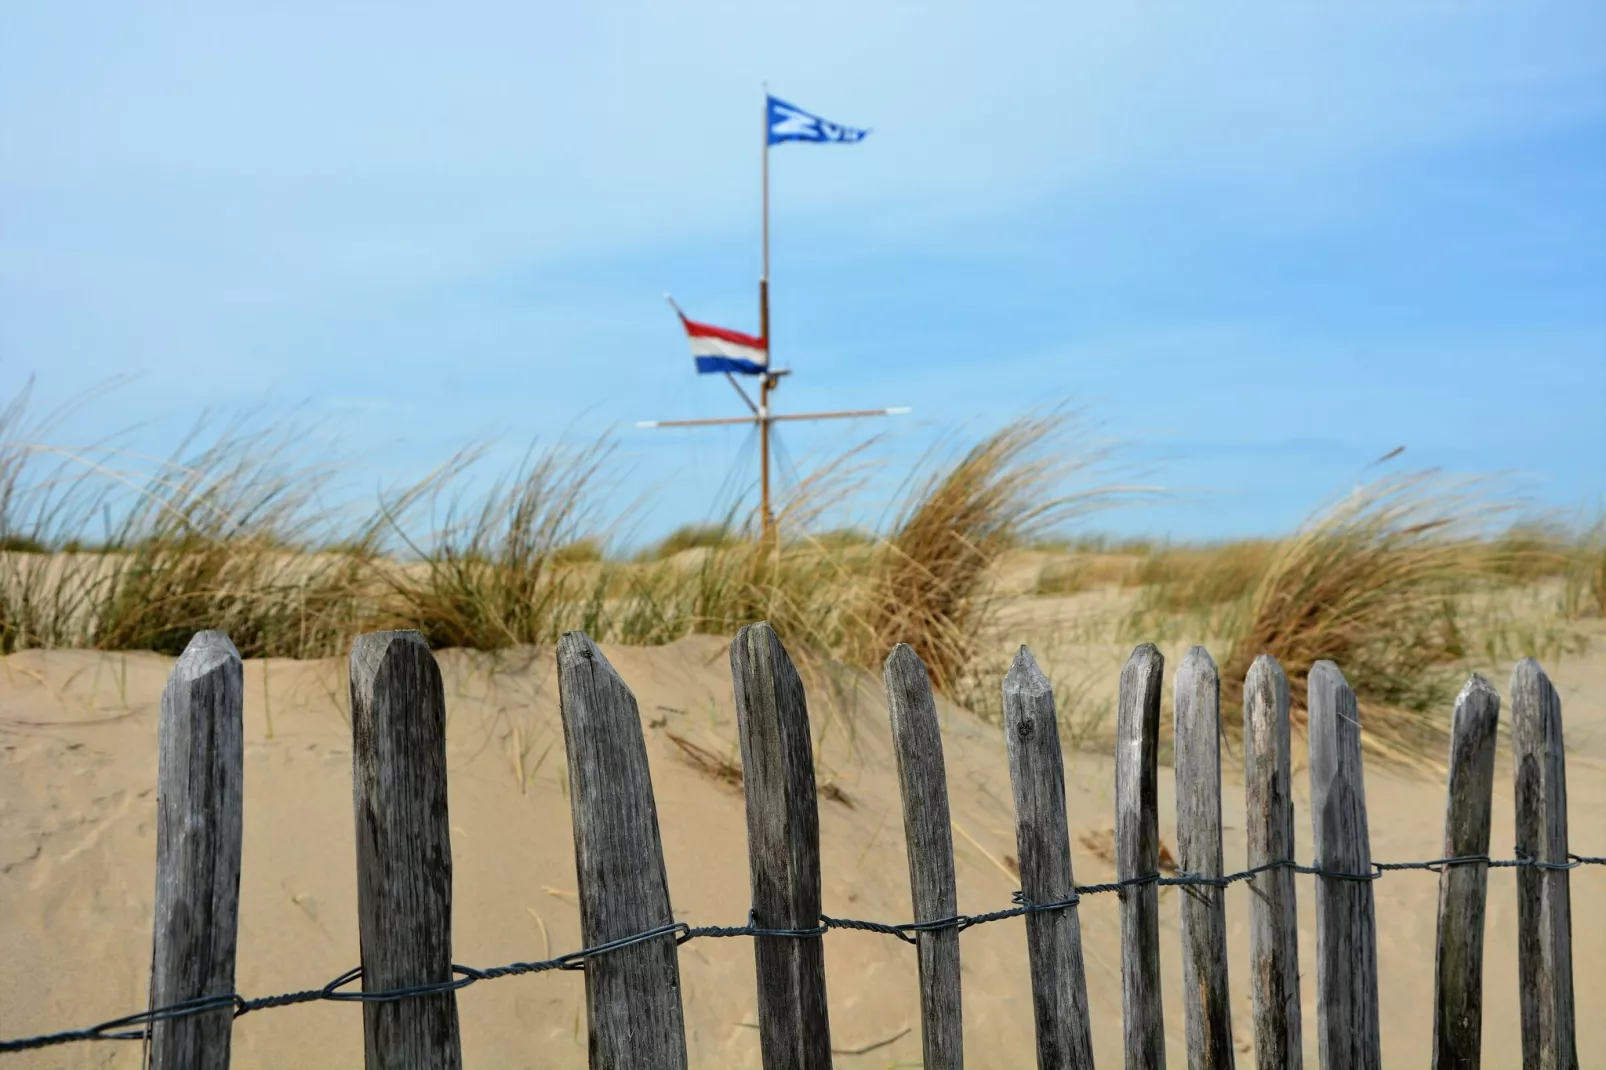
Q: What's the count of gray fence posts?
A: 12